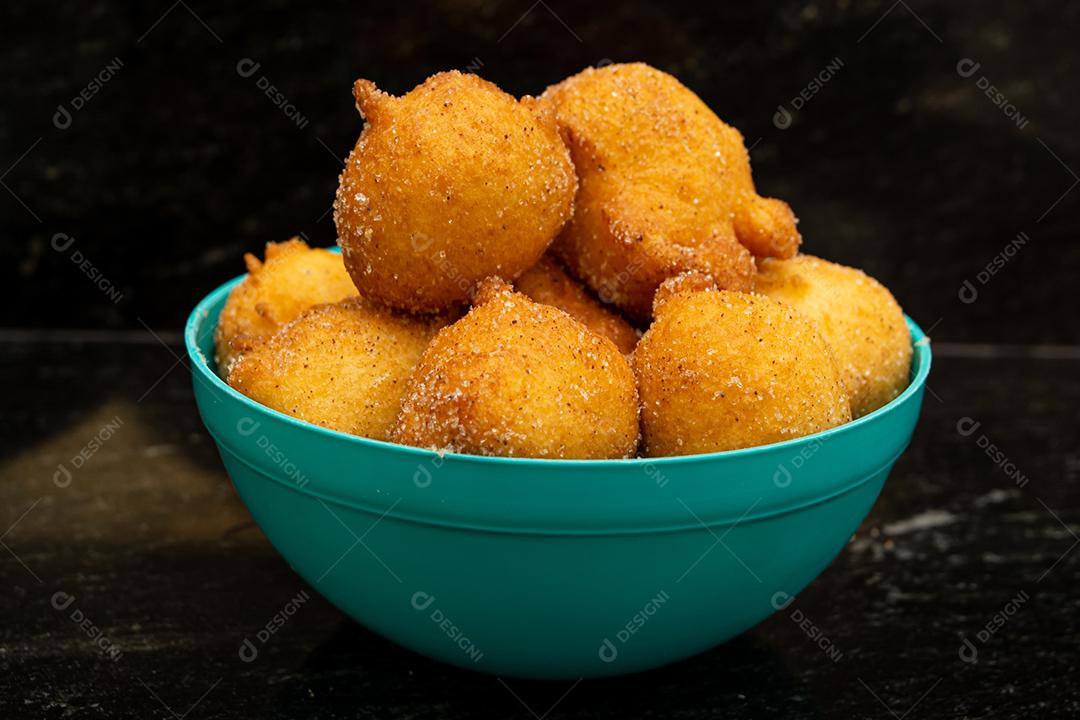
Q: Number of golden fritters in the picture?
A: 8